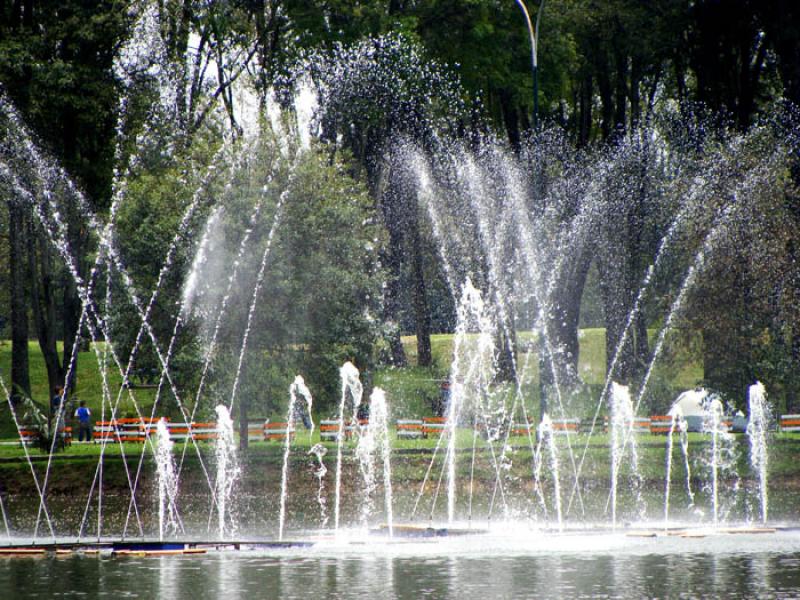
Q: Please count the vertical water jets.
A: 11